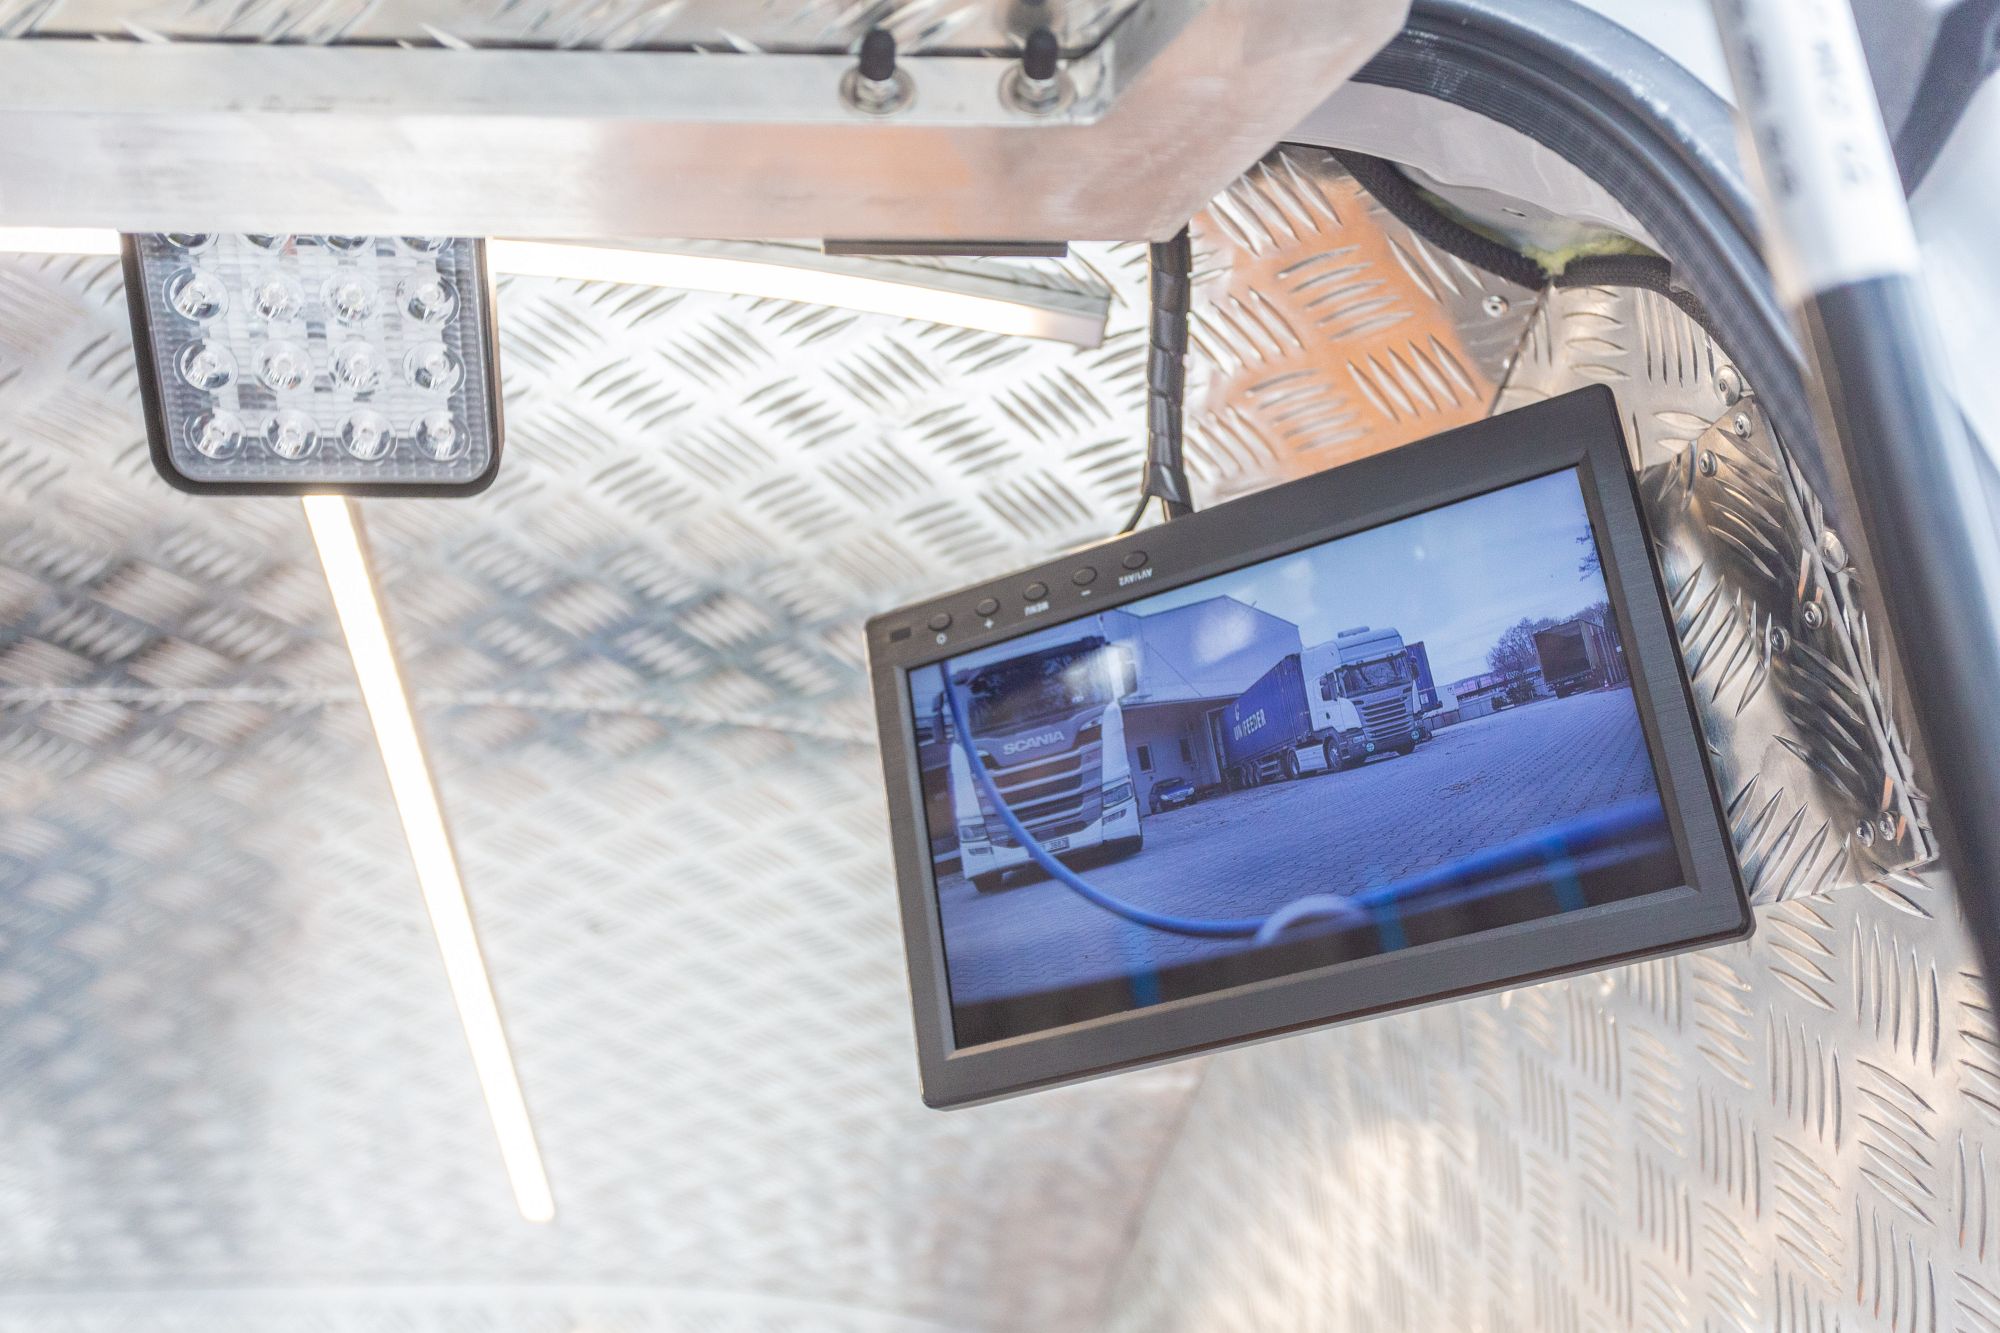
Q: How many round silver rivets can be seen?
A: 9